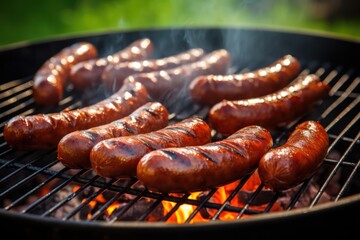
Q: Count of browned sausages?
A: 11